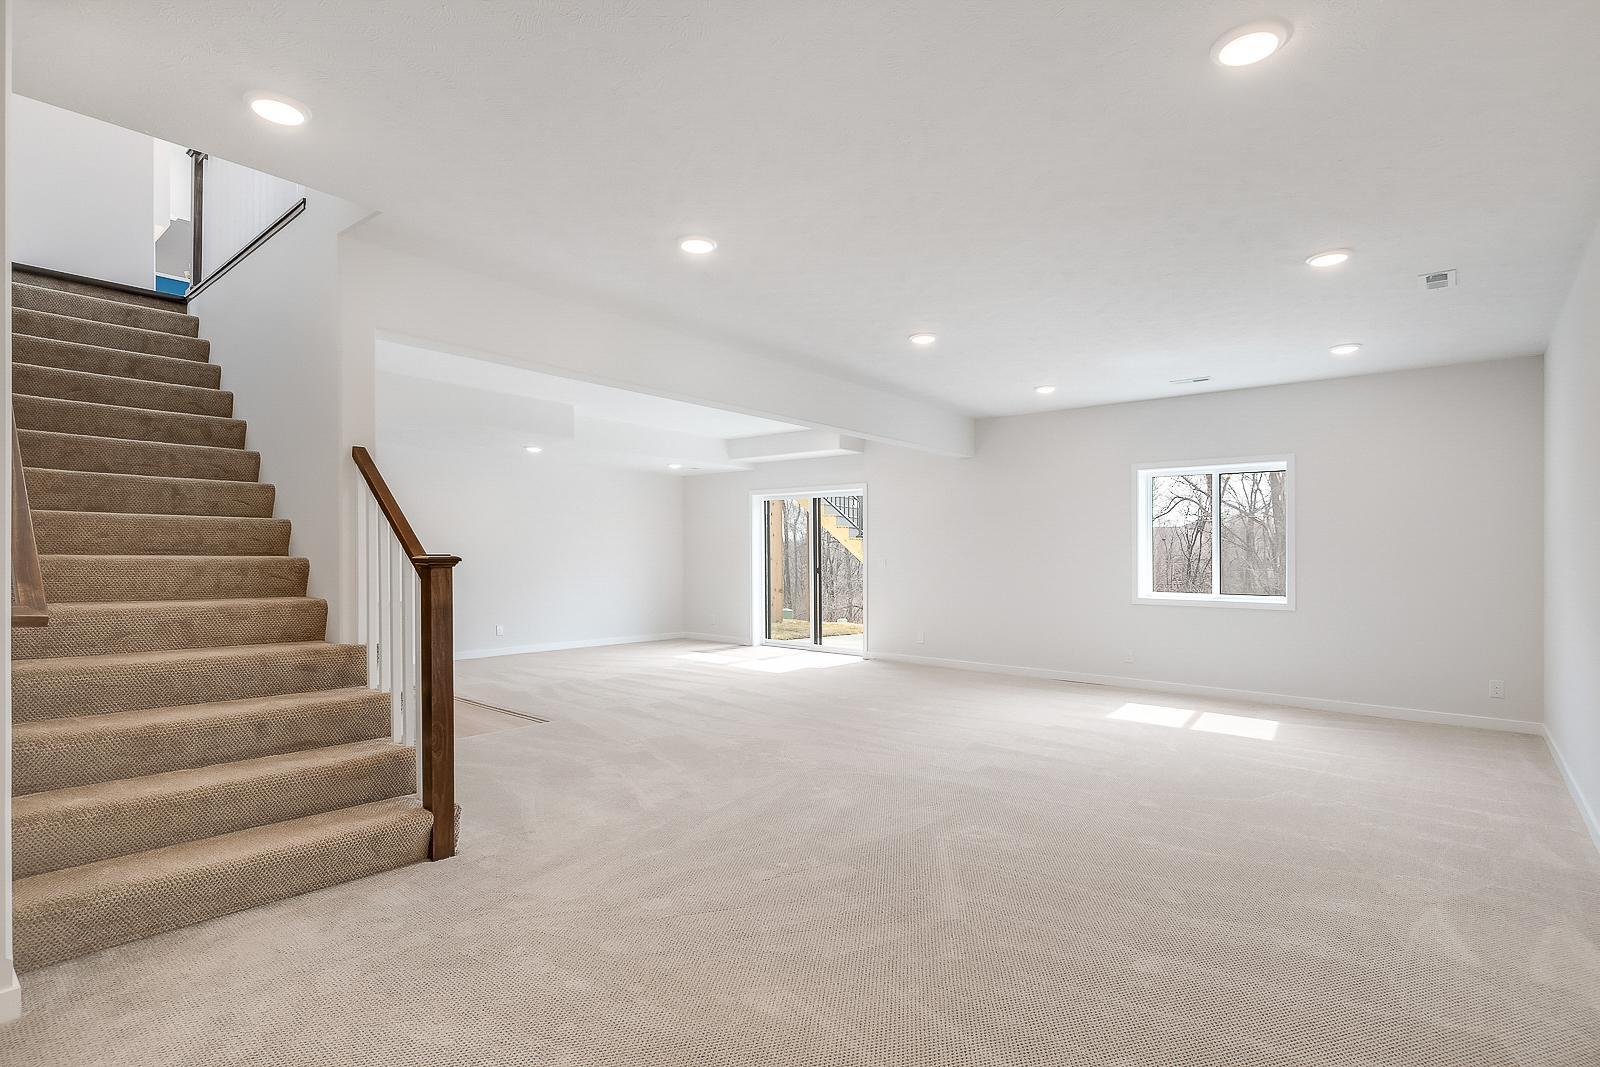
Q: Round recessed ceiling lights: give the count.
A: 9